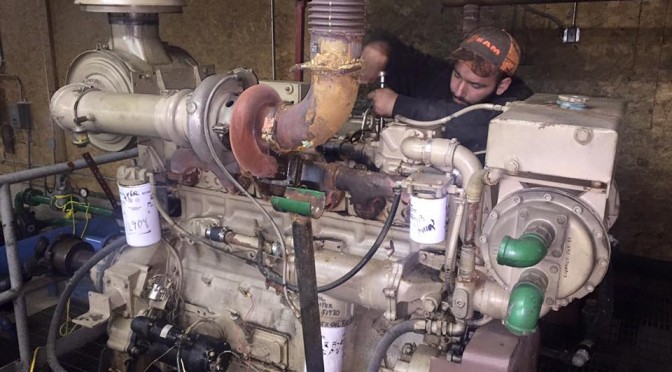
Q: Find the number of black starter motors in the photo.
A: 1